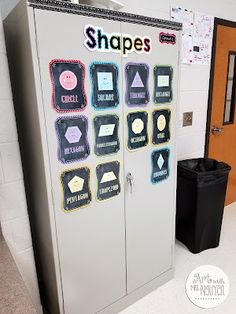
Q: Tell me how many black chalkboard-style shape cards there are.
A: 11